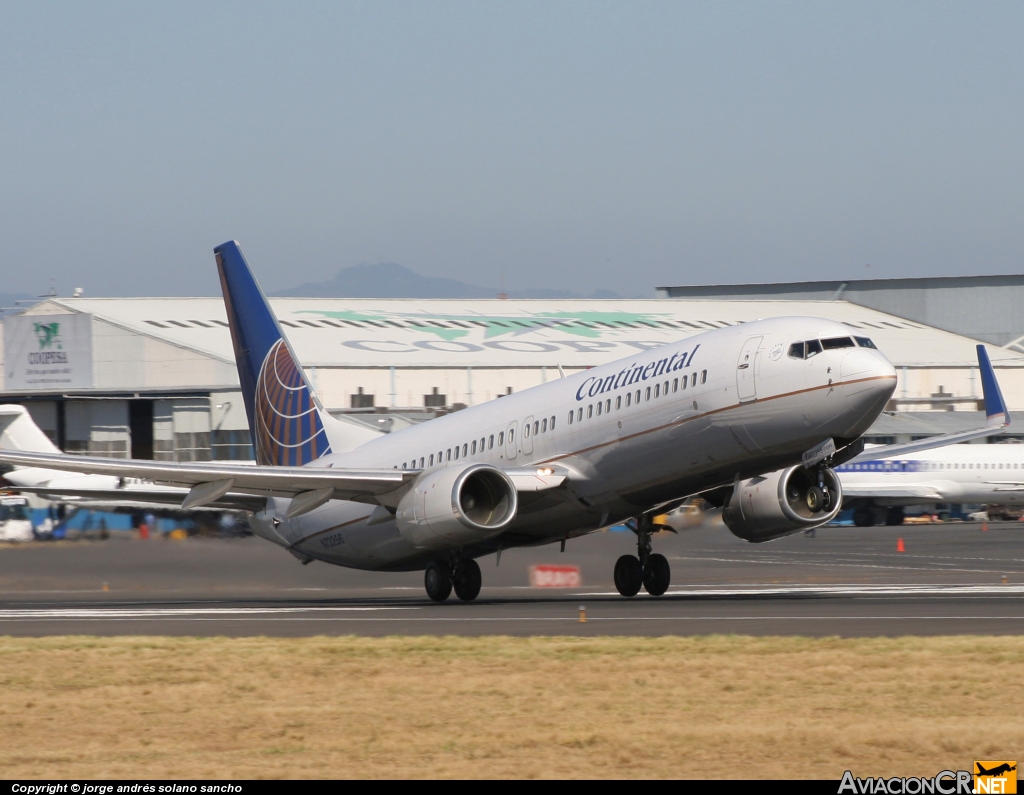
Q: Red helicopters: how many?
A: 0